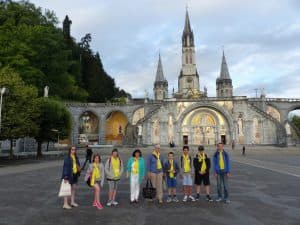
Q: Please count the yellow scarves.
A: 9